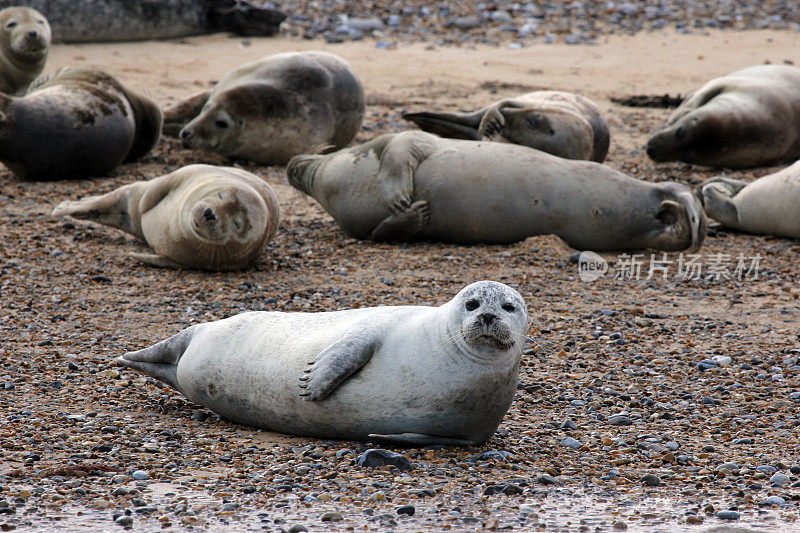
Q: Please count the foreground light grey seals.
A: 1